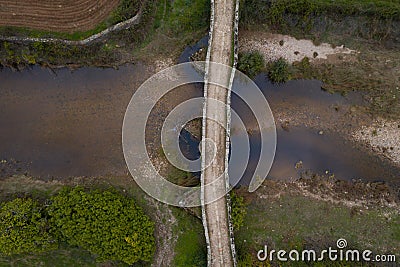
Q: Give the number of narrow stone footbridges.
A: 1